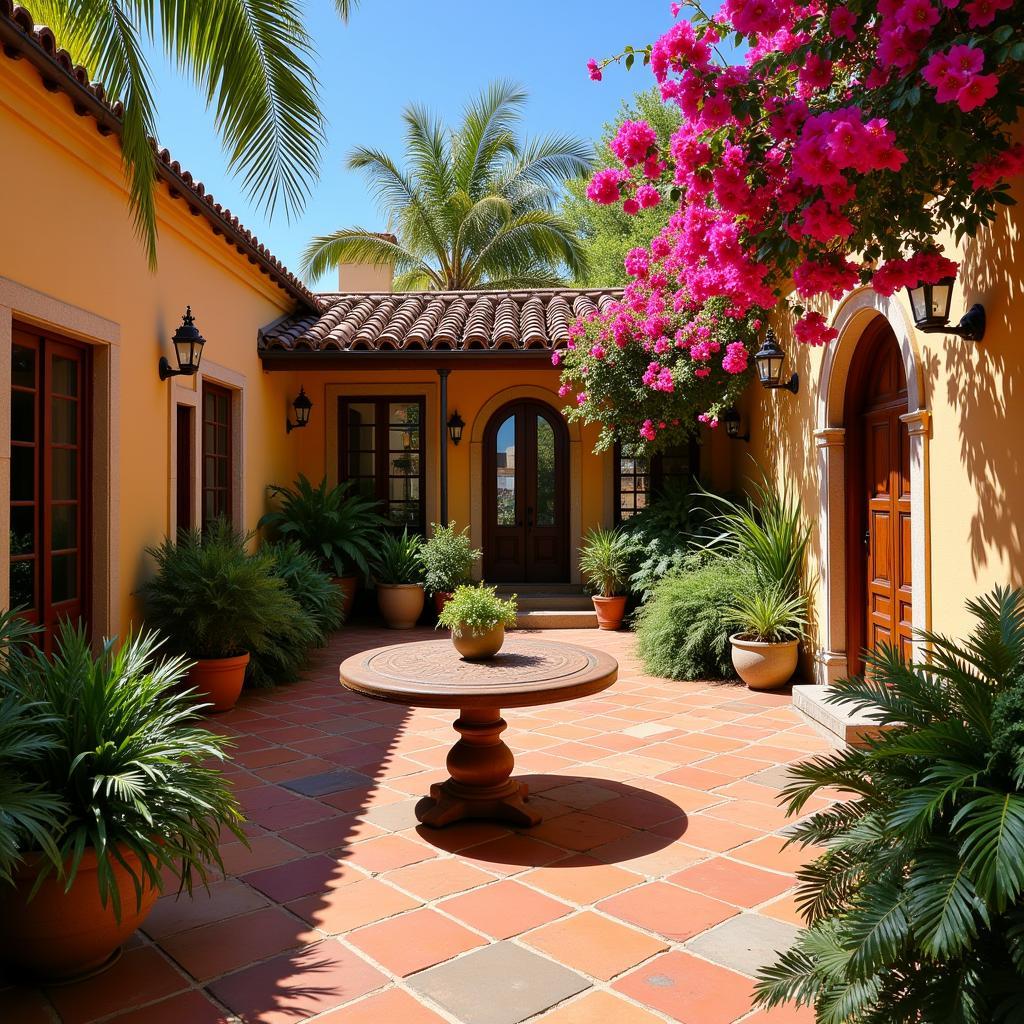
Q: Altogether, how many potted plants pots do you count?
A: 8